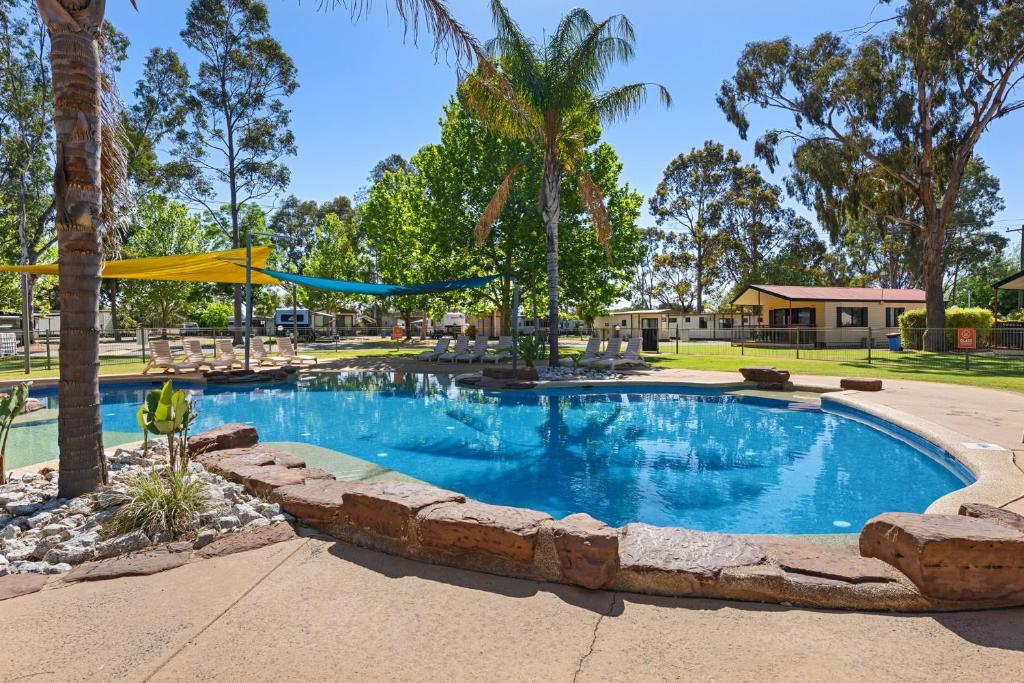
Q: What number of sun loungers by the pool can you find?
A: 12